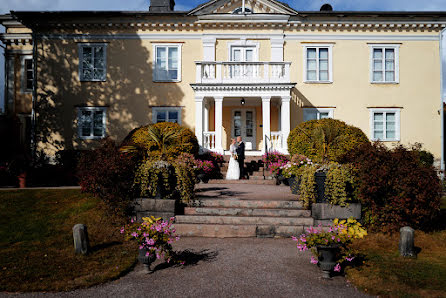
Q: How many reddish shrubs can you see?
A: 2